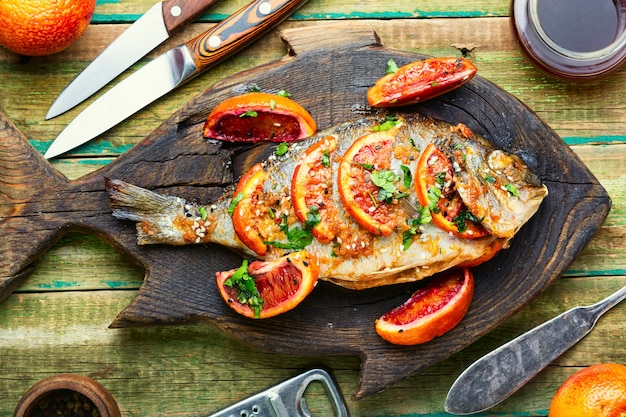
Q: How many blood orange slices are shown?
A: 8